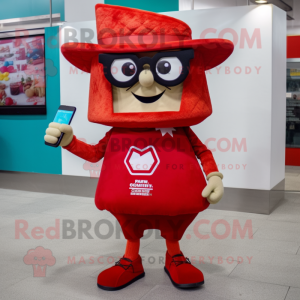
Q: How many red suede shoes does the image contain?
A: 2